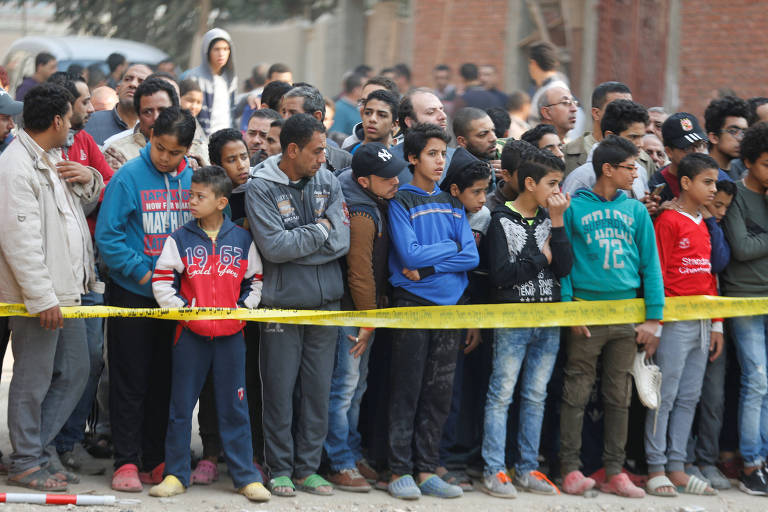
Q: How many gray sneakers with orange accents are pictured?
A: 2